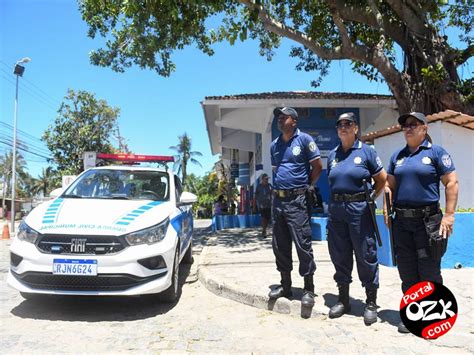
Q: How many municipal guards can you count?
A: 3